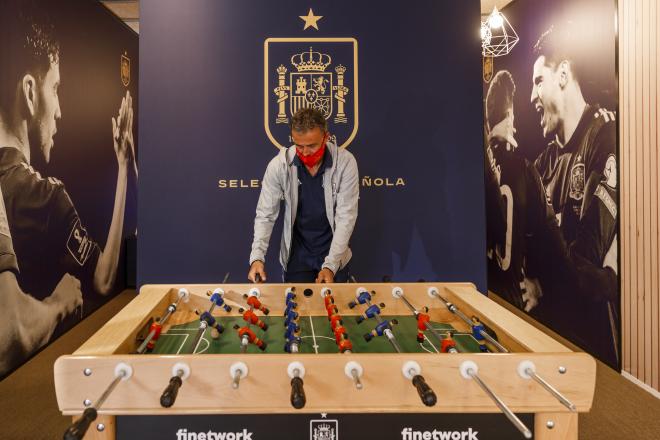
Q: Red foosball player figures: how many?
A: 11